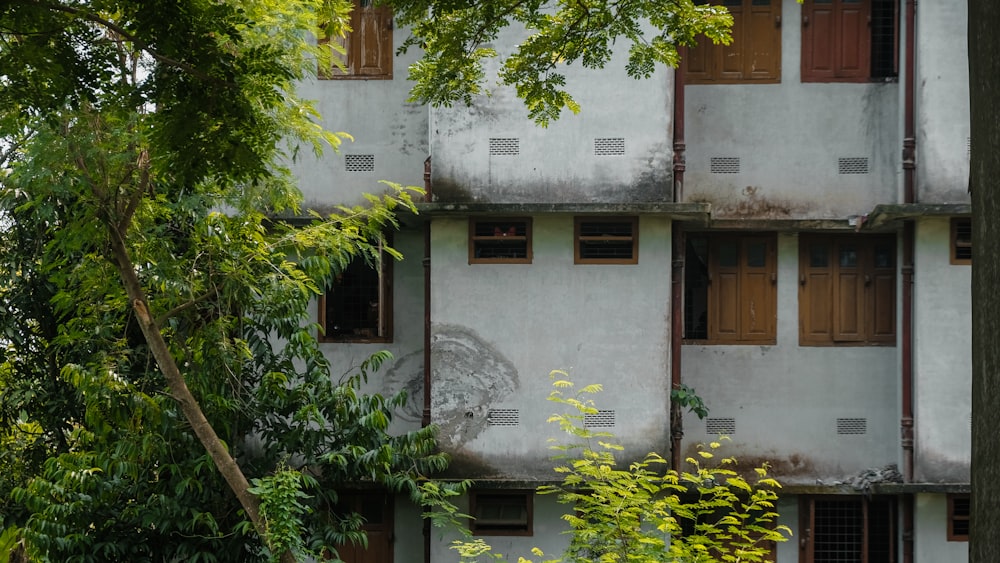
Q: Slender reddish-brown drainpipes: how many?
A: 3